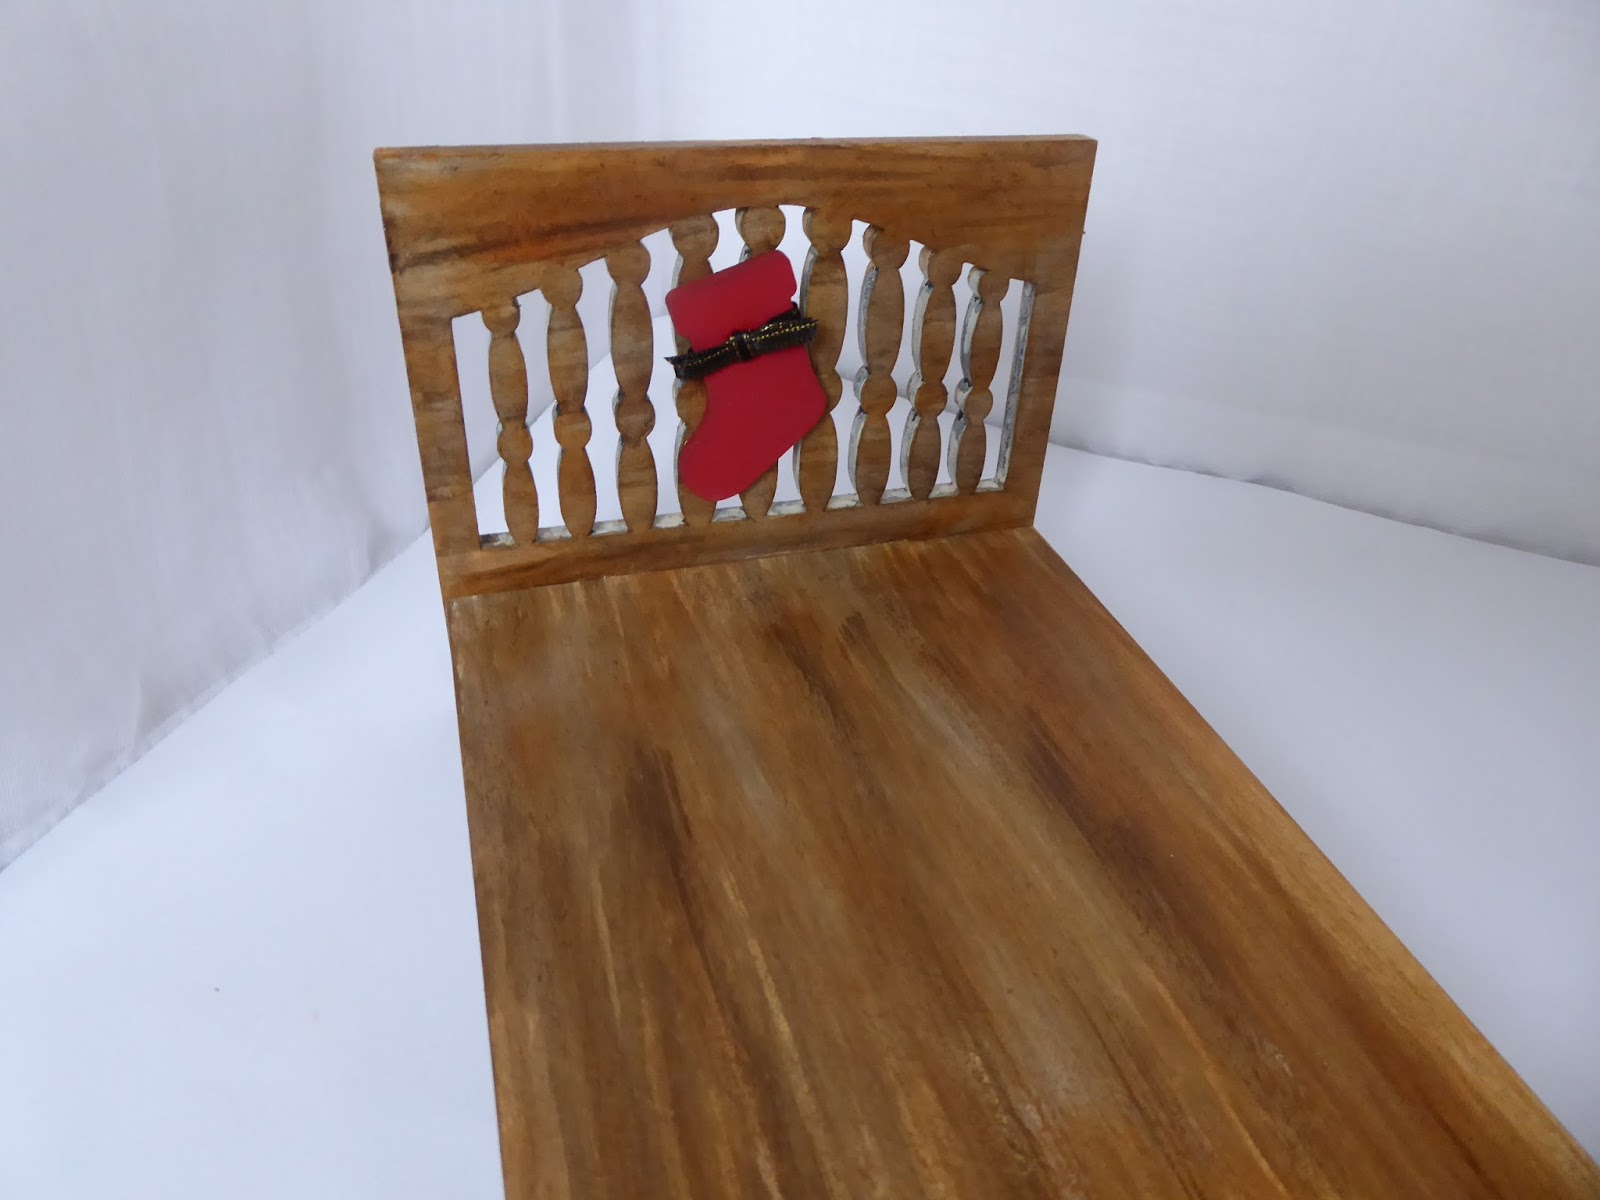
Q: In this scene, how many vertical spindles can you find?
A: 9